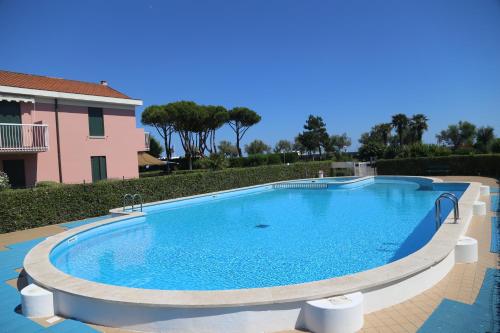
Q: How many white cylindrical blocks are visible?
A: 5